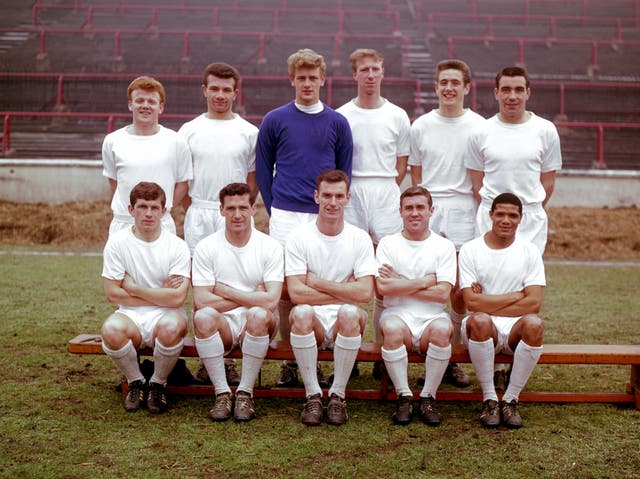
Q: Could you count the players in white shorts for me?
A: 11